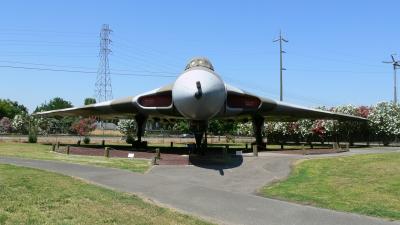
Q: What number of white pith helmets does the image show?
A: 0